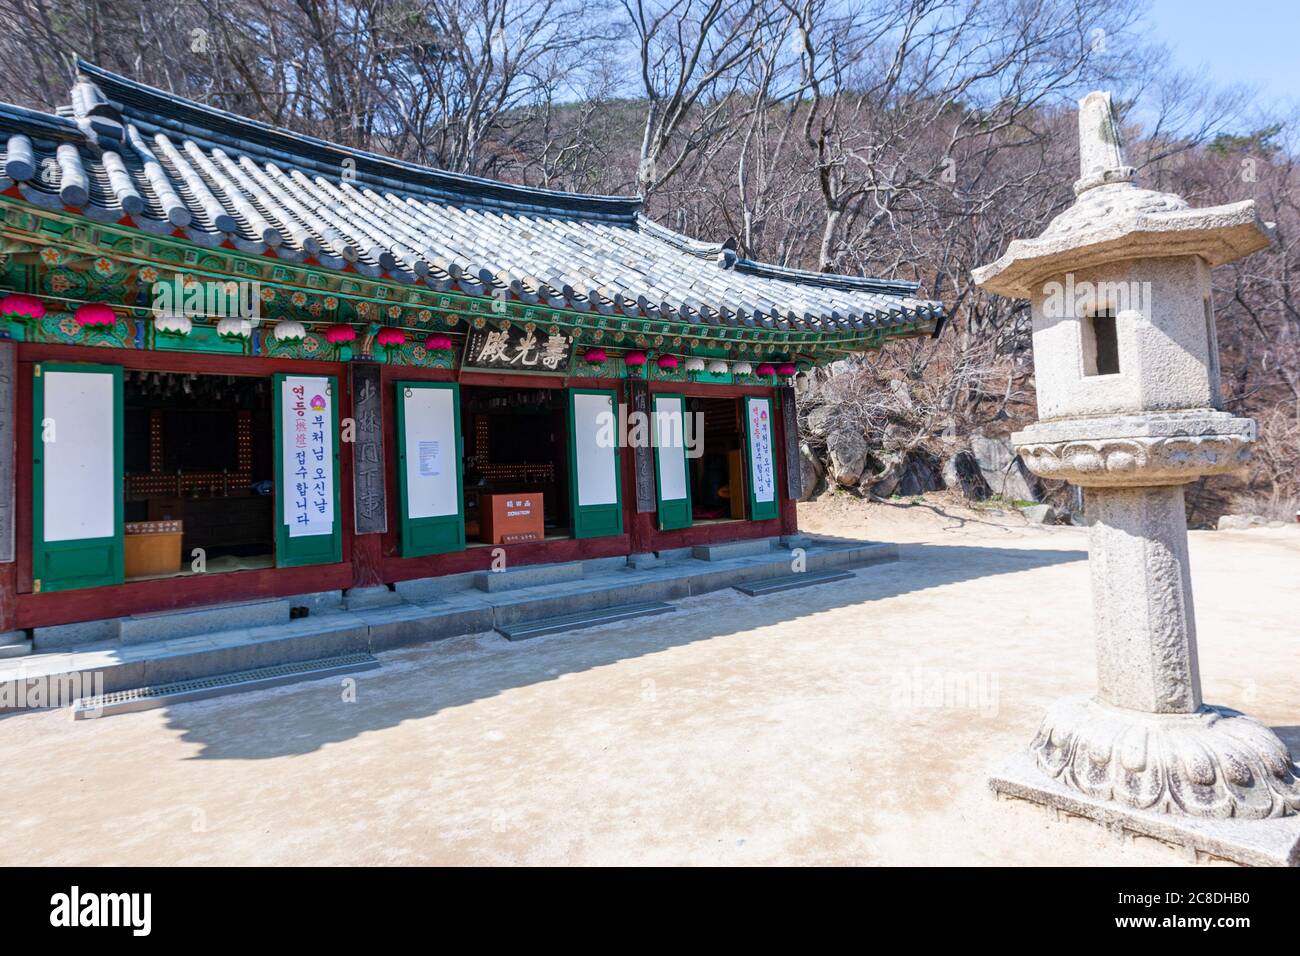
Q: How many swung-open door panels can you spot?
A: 6